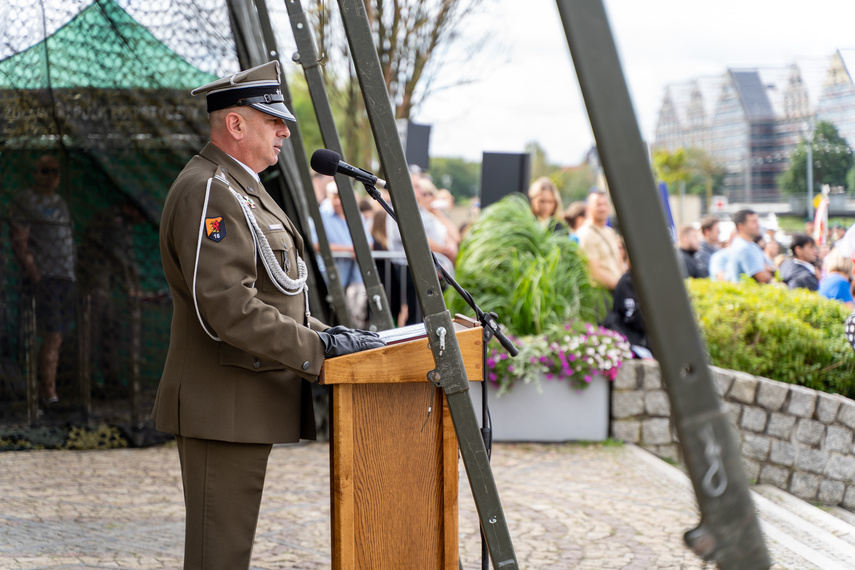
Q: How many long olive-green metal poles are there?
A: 4